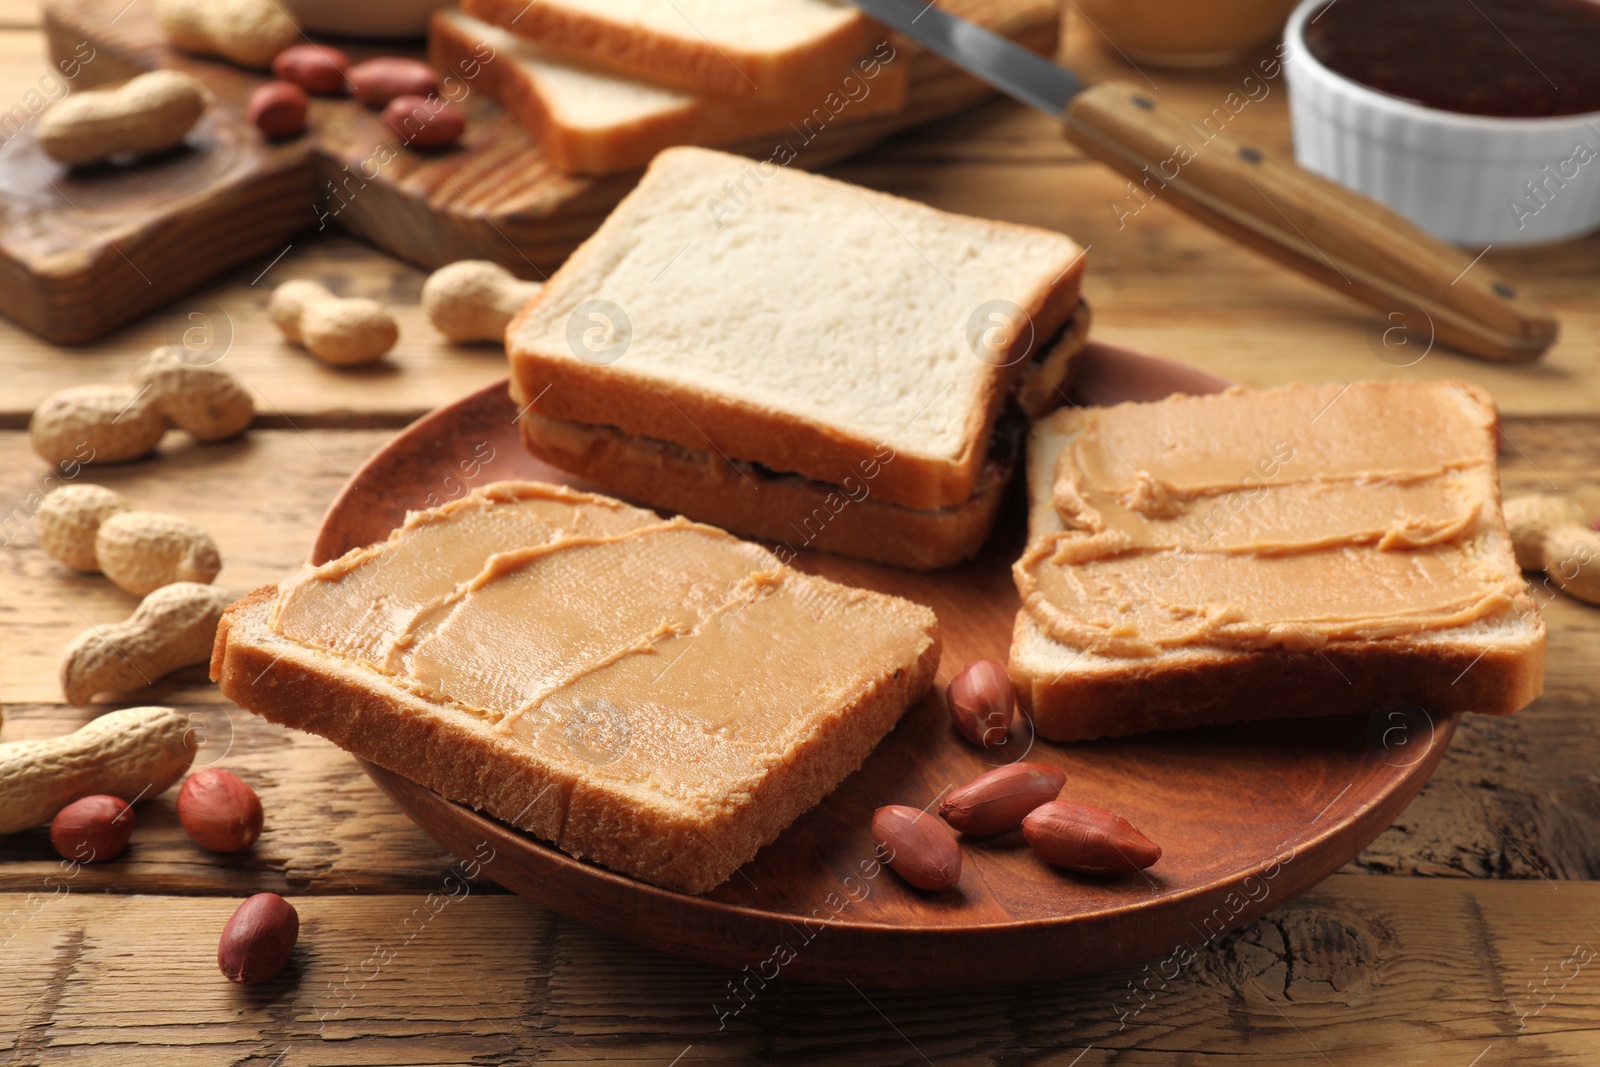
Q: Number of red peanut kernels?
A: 11